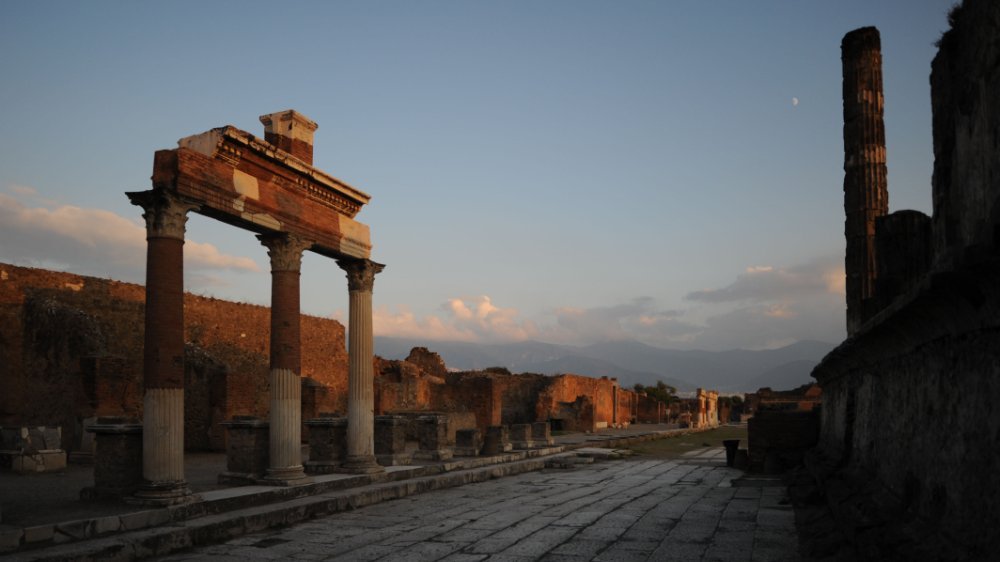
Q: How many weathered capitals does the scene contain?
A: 3